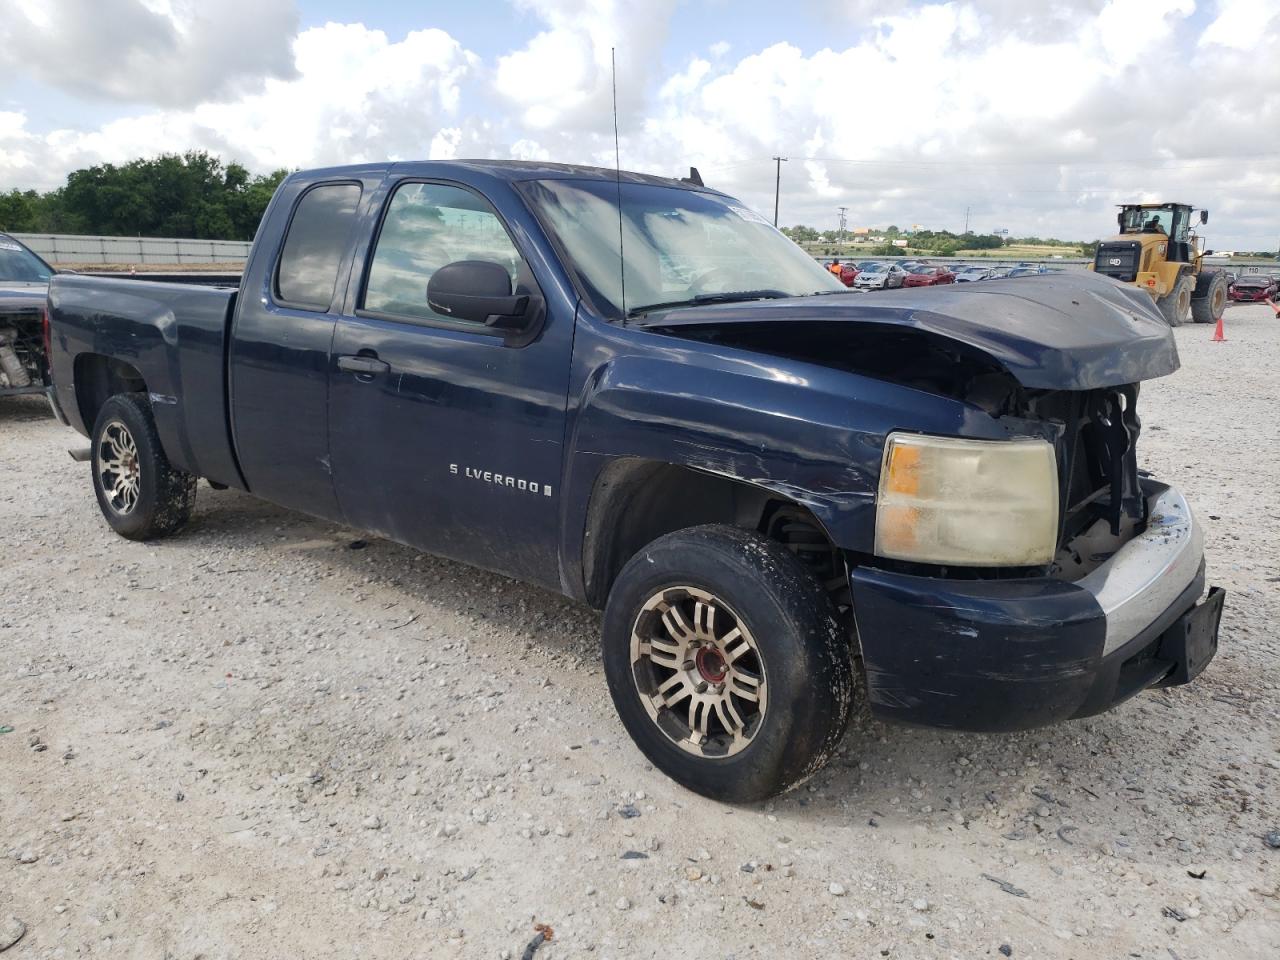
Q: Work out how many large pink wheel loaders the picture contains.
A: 0